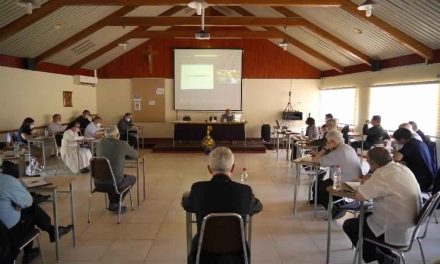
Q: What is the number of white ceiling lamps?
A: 5